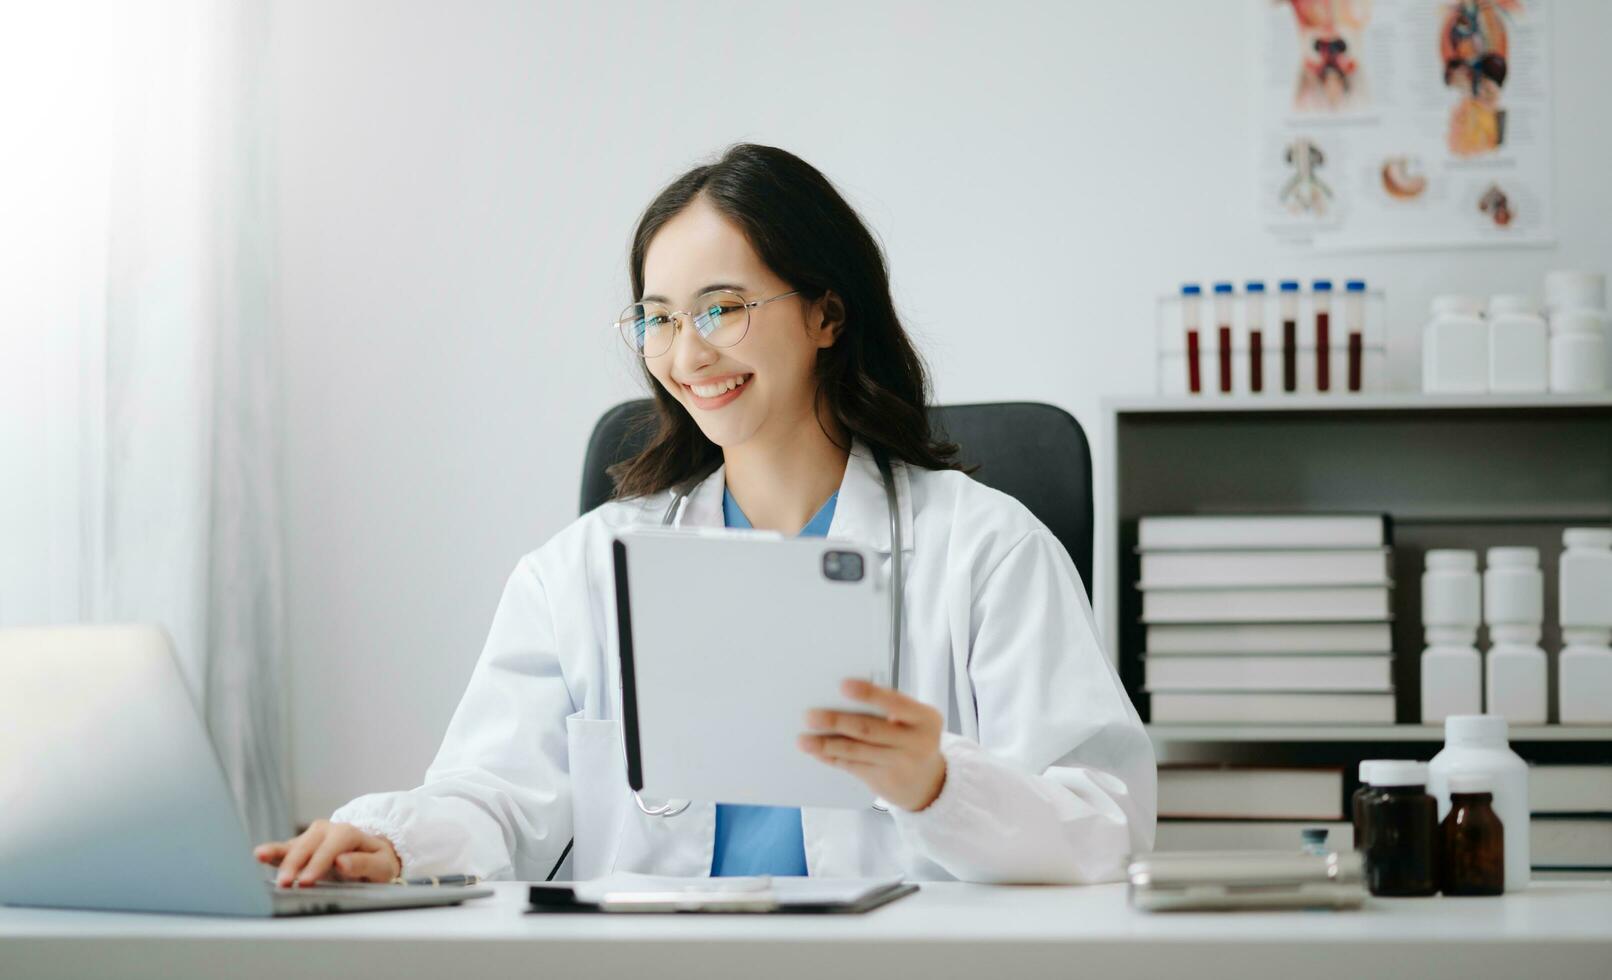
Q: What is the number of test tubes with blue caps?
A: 6